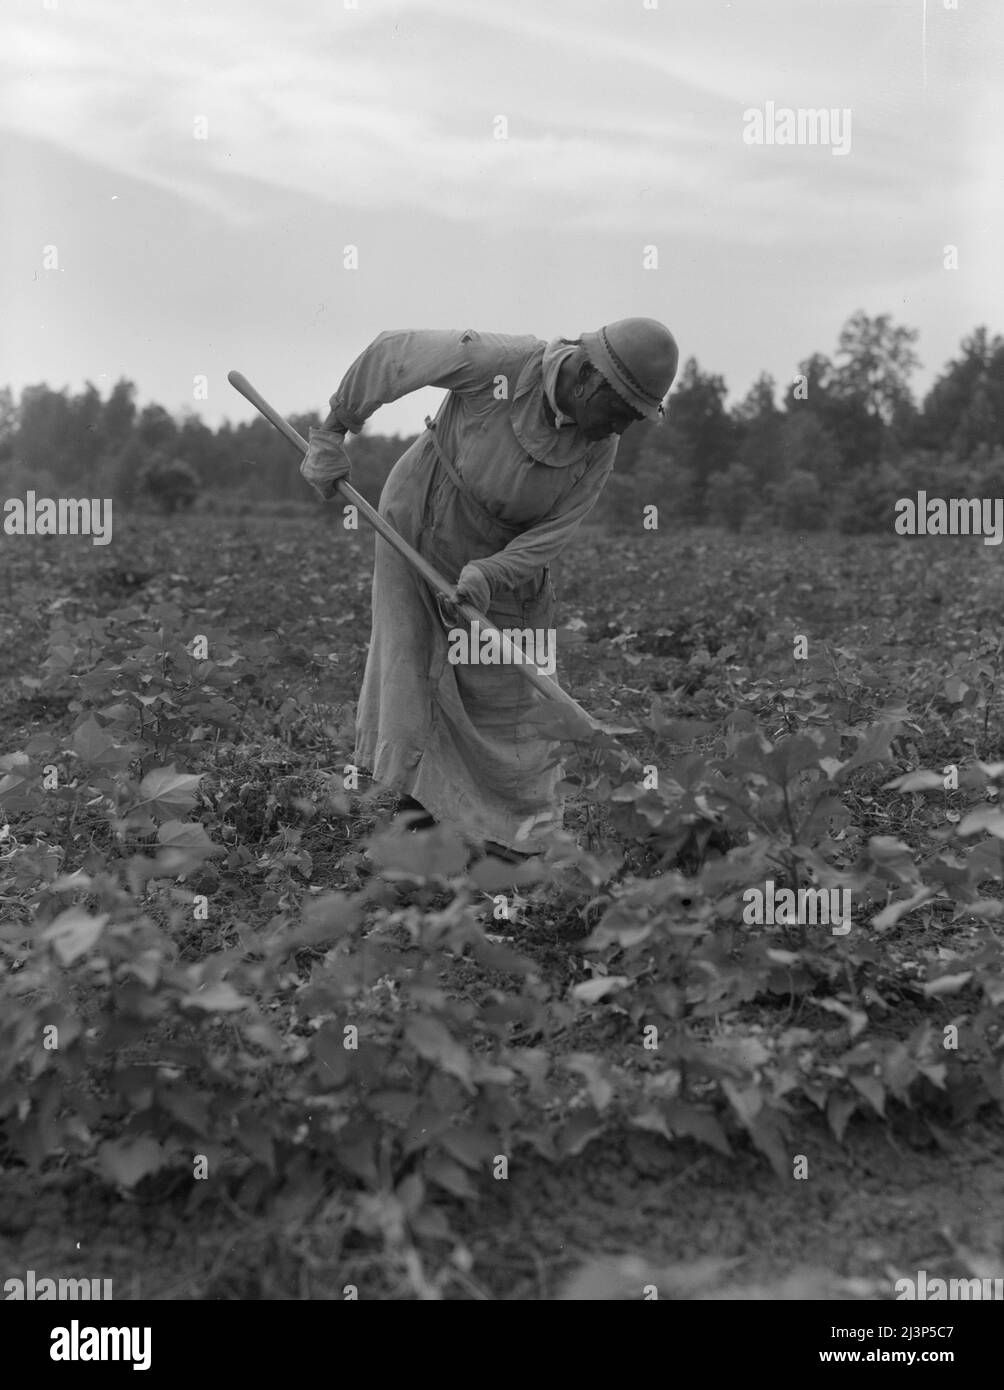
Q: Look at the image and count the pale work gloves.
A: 2